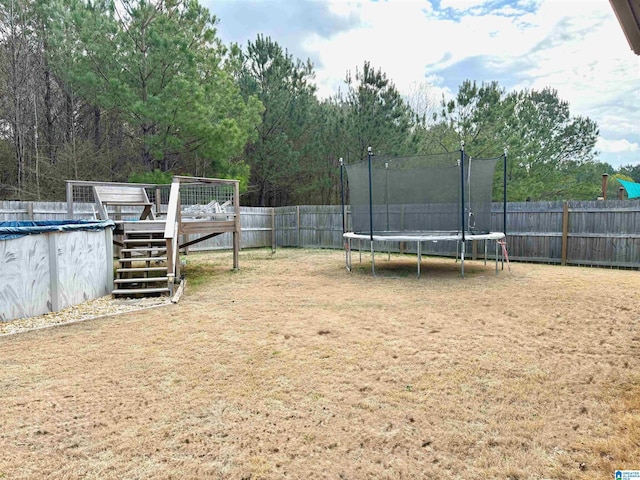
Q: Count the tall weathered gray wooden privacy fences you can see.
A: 1